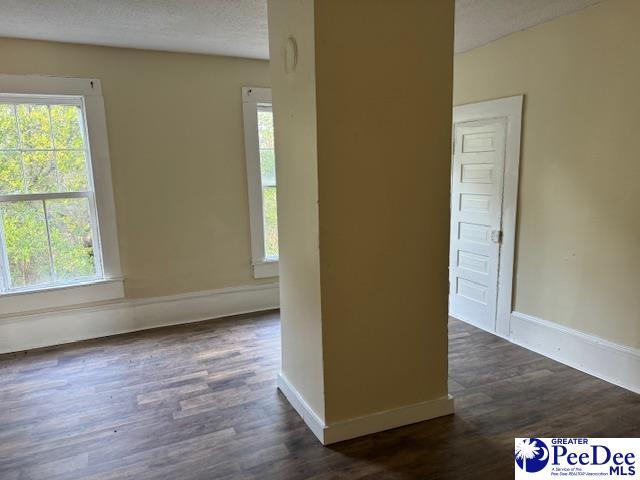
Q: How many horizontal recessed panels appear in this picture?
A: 6